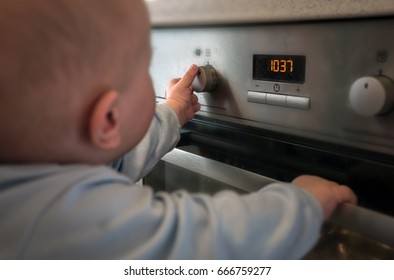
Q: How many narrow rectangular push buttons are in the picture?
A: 3